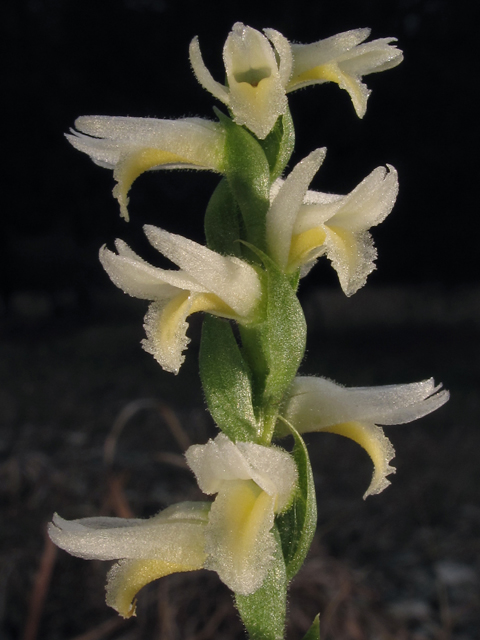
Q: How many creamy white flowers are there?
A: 8